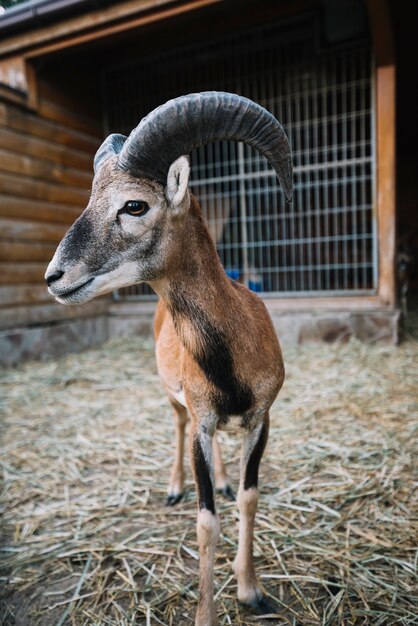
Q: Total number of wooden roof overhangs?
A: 1